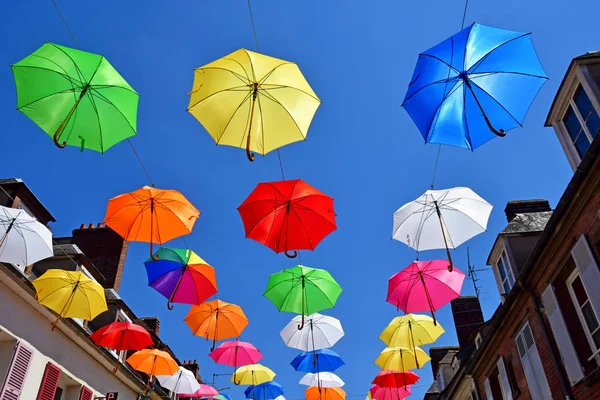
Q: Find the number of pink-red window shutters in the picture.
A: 3